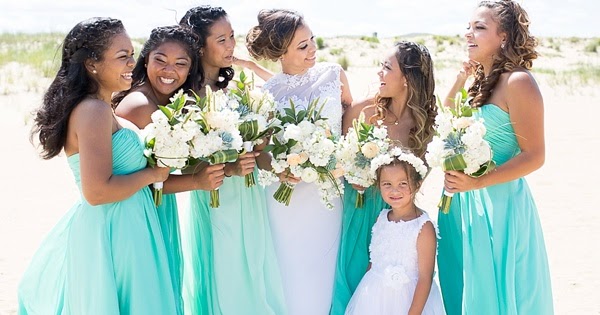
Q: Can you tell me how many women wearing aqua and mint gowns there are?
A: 5